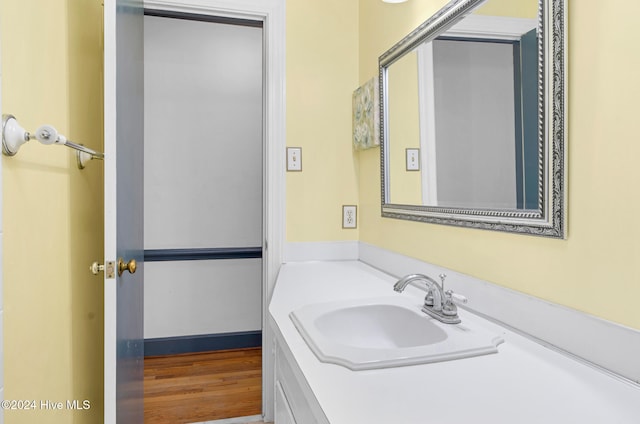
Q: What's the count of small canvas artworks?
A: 1